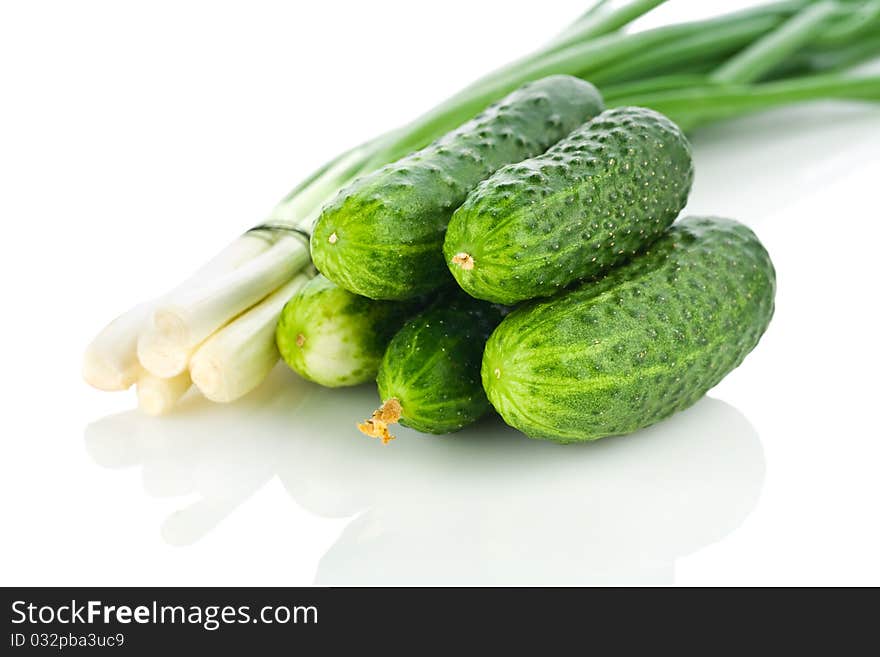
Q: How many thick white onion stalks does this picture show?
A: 4